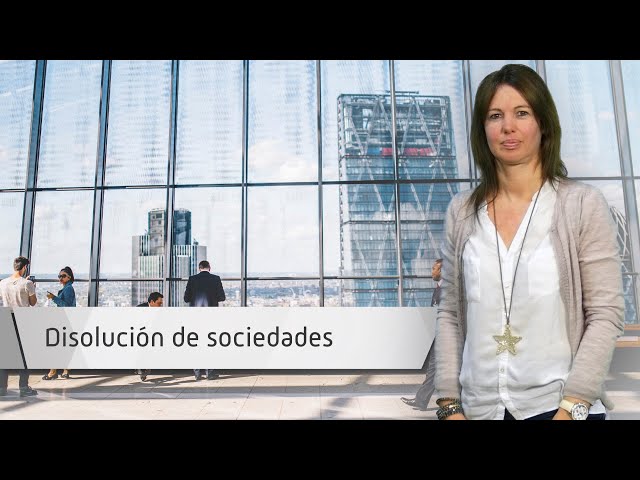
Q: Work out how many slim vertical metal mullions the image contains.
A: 9